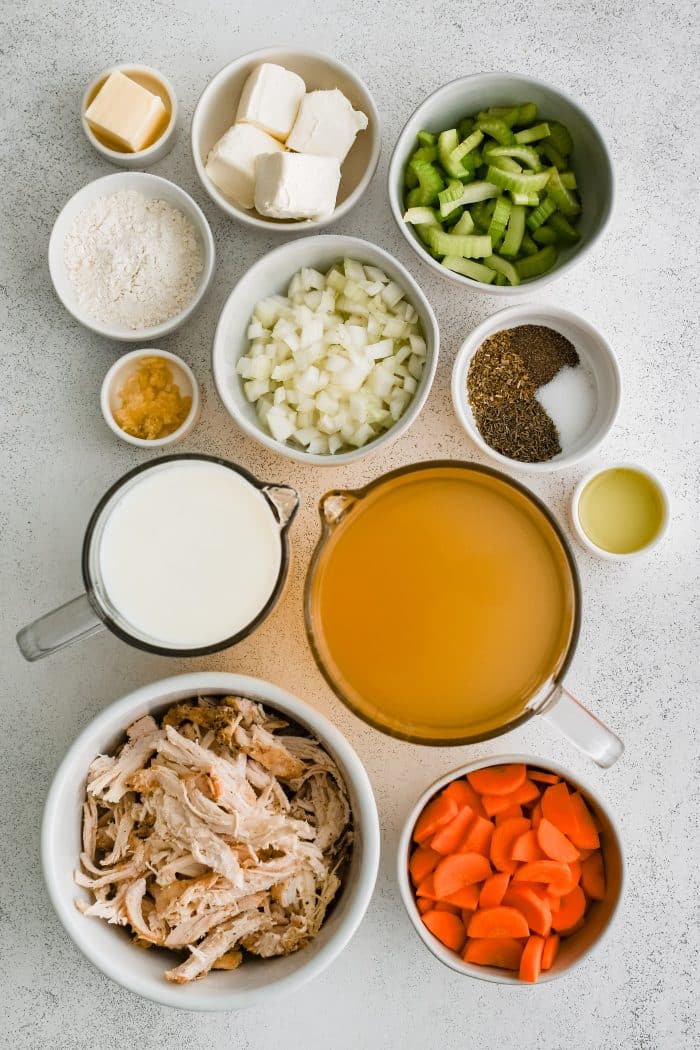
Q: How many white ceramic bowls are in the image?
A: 10